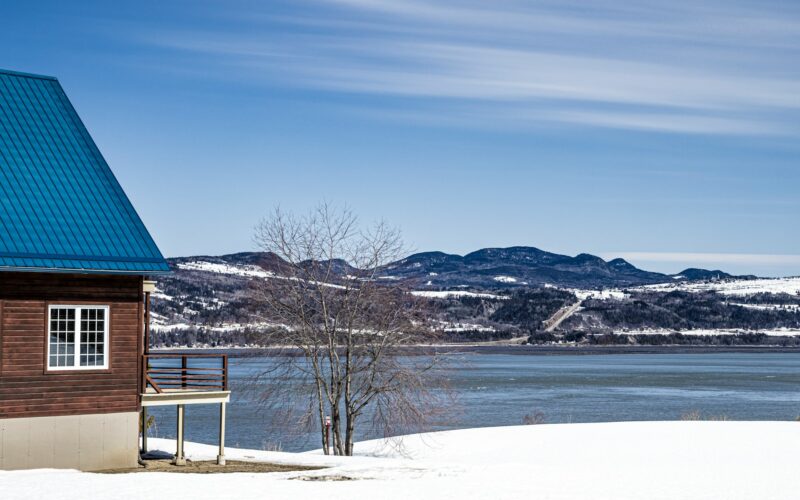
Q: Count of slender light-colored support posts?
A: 3